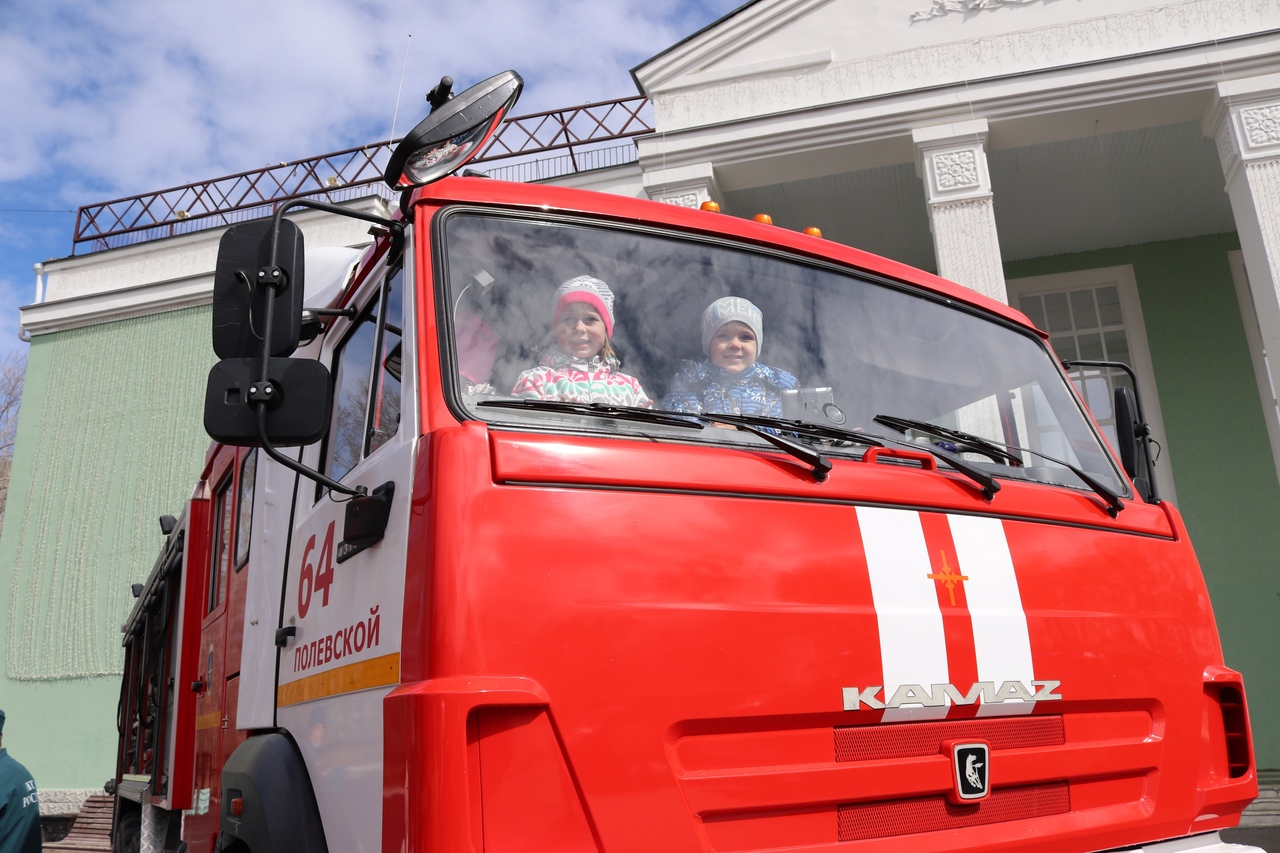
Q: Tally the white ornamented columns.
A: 3